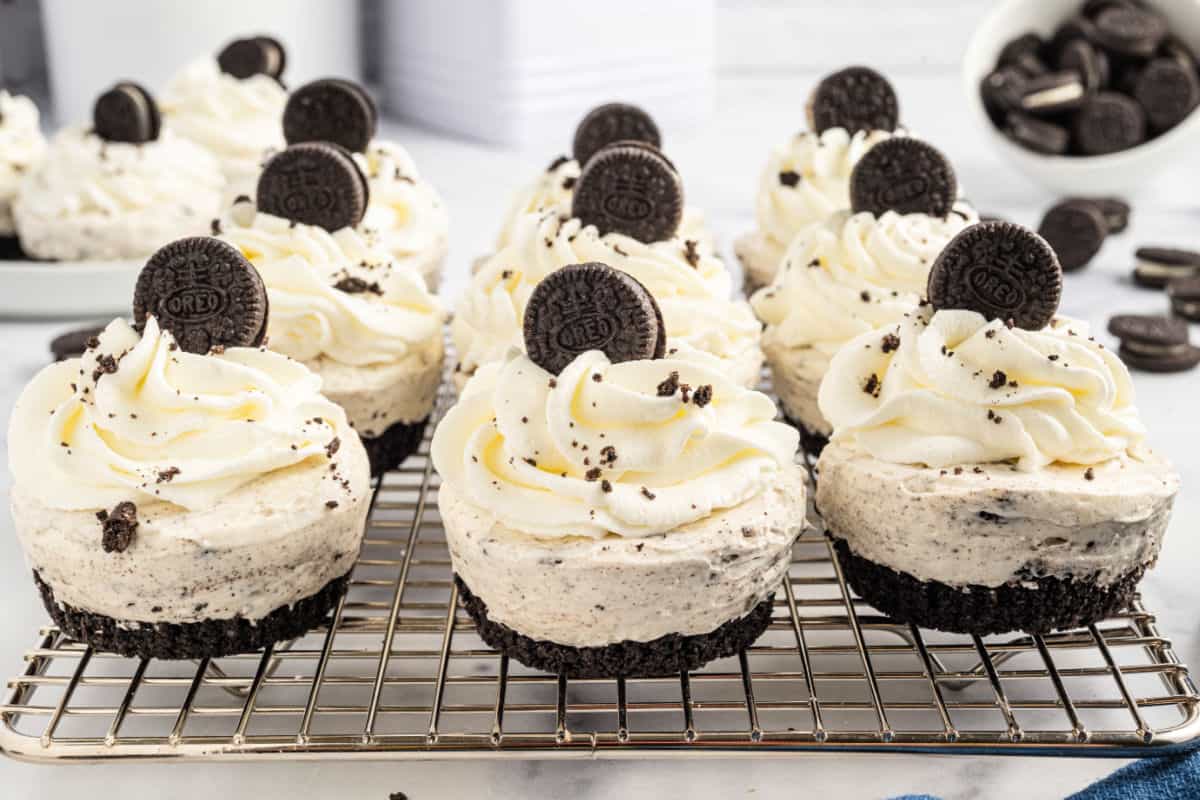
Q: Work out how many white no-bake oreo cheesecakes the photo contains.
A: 12